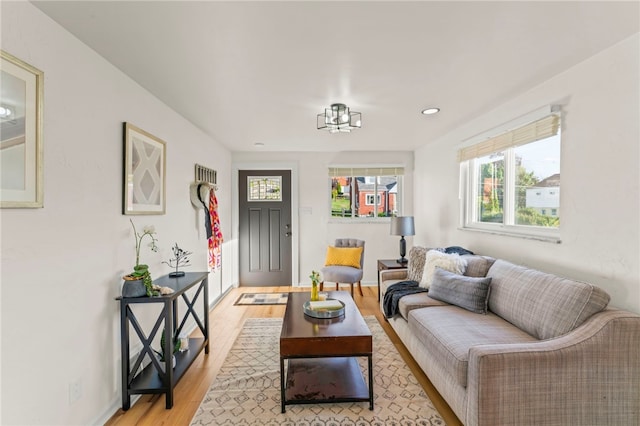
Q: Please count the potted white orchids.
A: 1